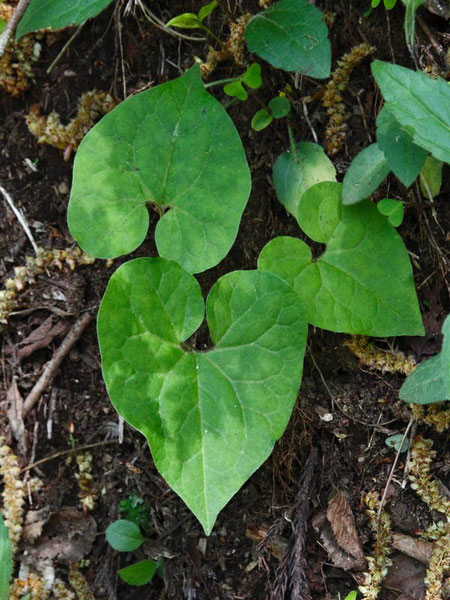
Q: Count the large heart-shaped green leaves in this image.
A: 3